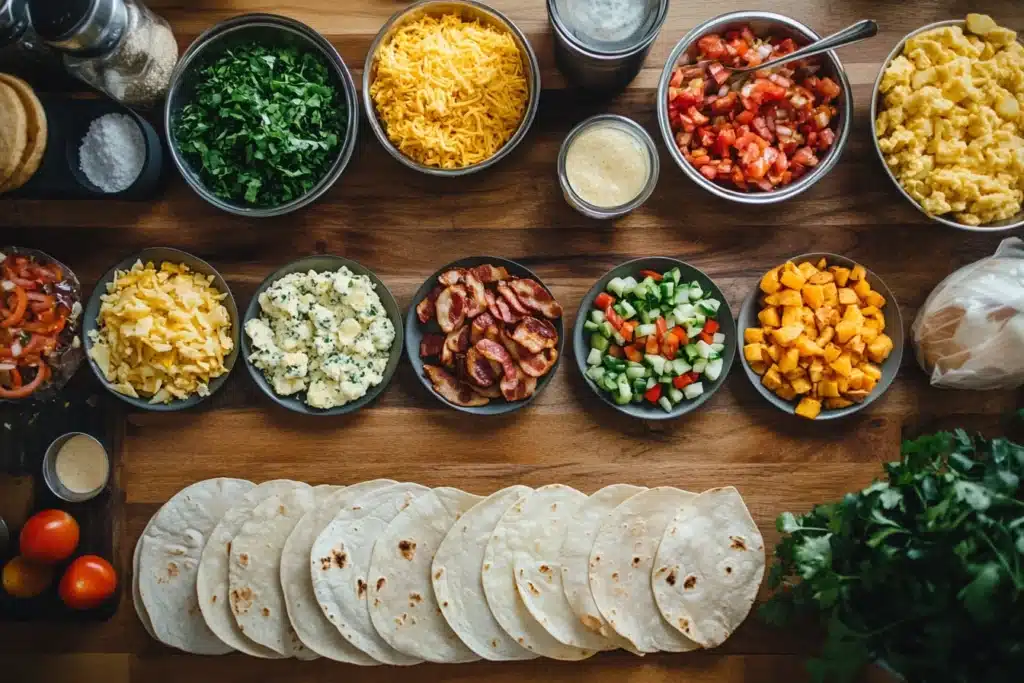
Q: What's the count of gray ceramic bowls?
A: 5